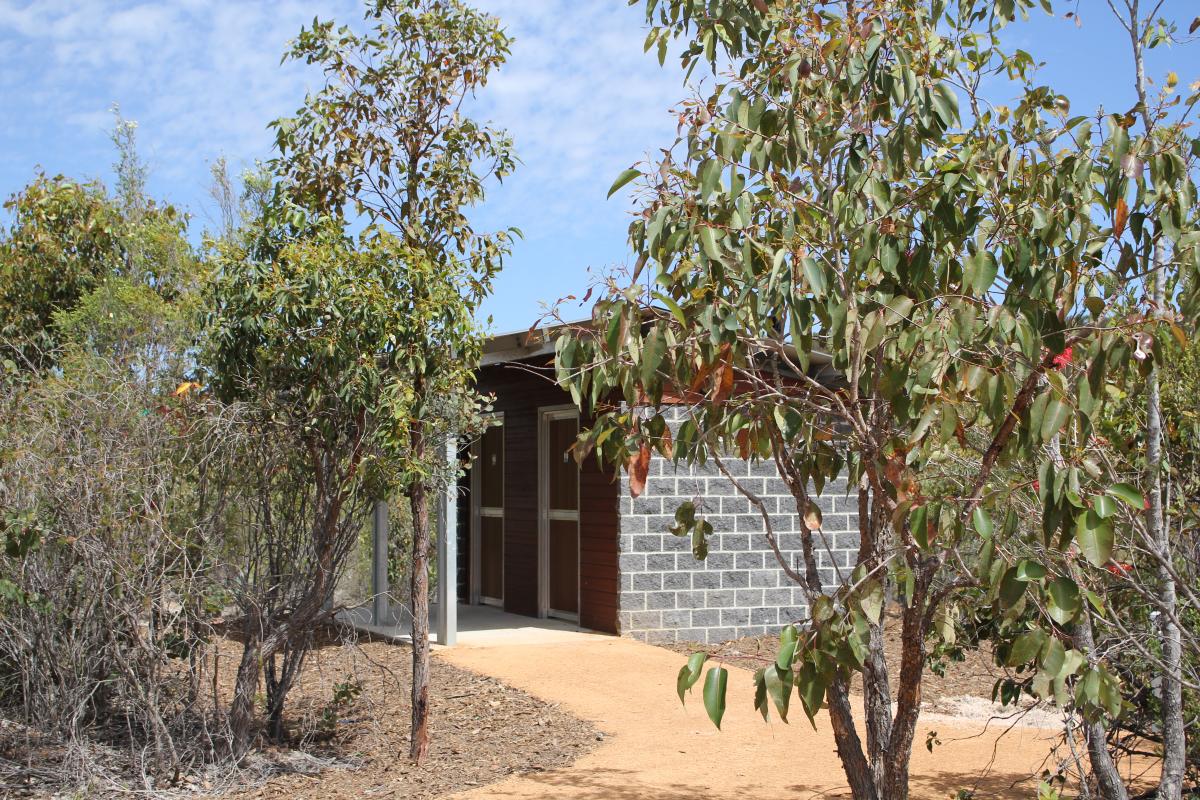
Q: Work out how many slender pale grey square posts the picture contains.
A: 2